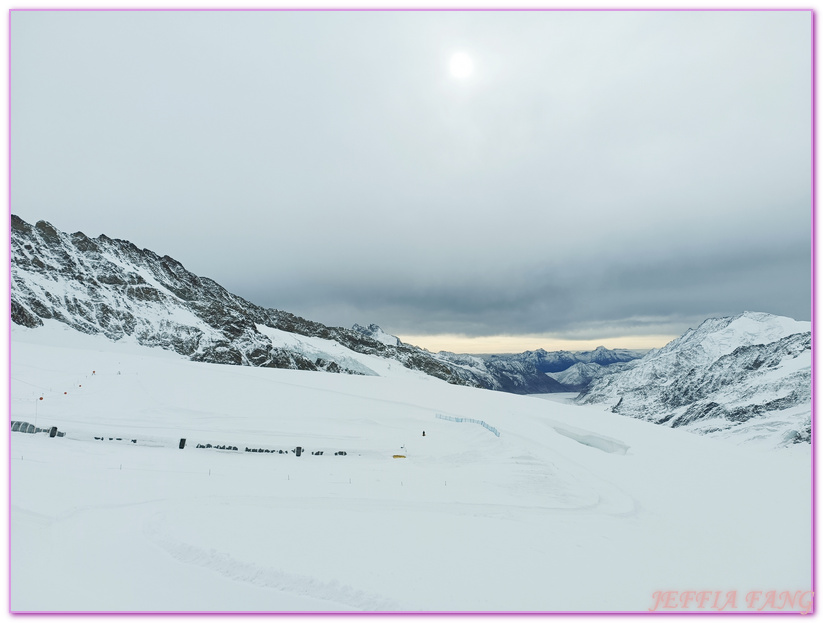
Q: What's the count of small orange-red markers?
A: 4